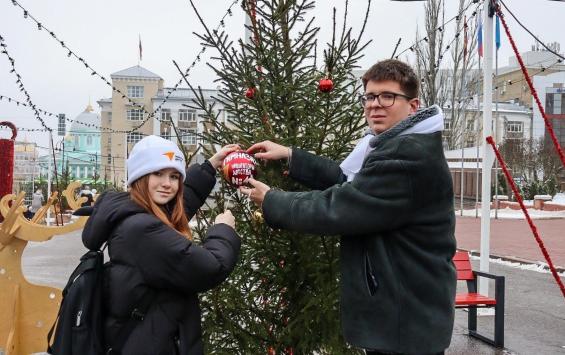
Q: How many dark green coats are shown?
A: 1